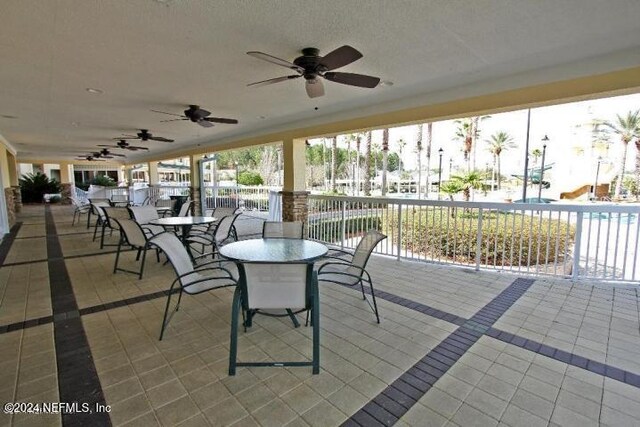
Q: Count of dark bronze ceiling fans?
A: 7